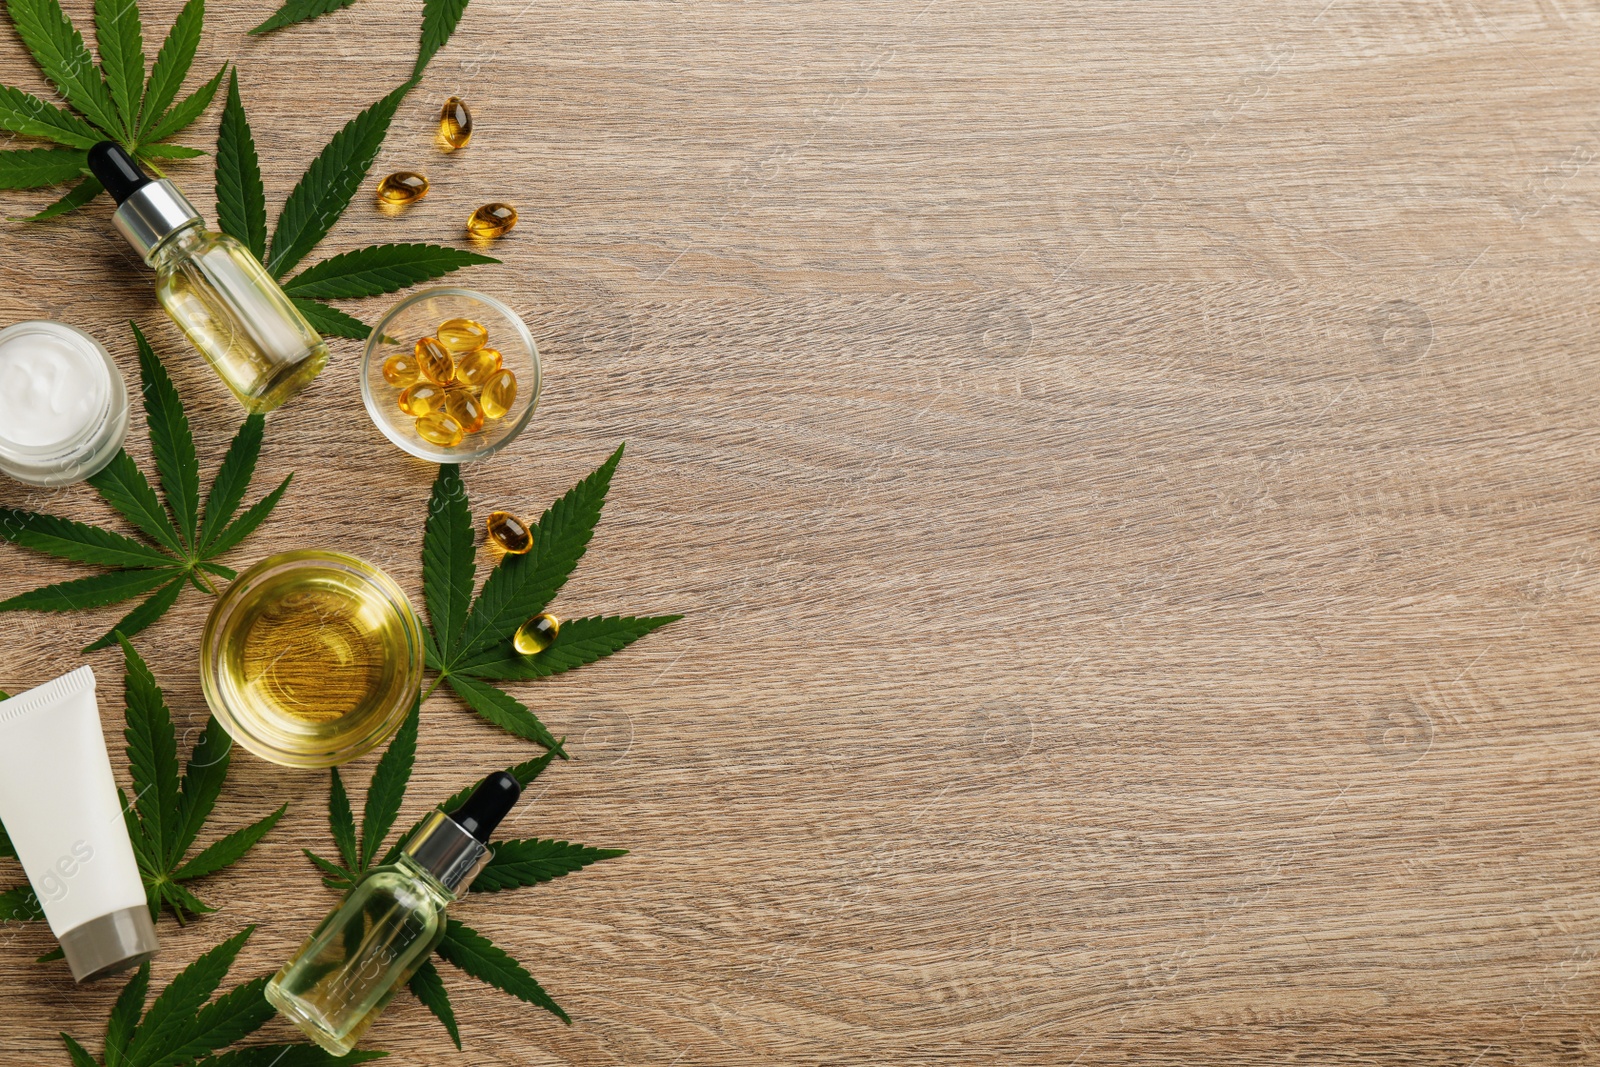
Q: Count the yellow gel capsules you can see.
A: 13